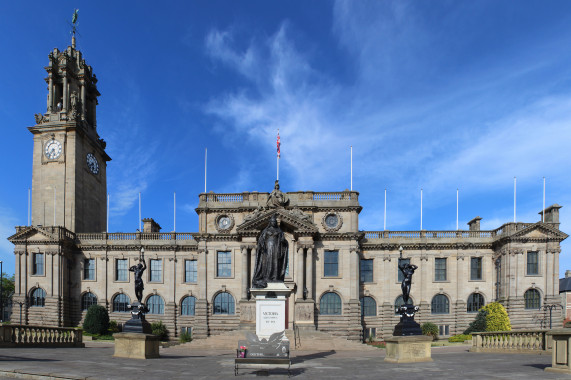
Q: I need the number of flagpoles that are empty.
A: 12